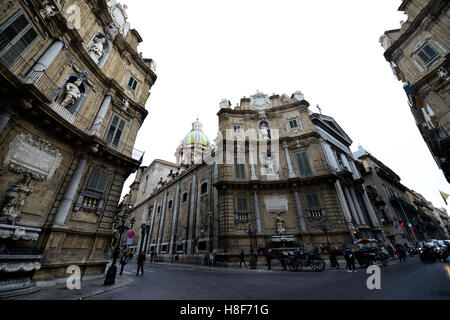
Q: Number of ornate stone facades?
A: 3